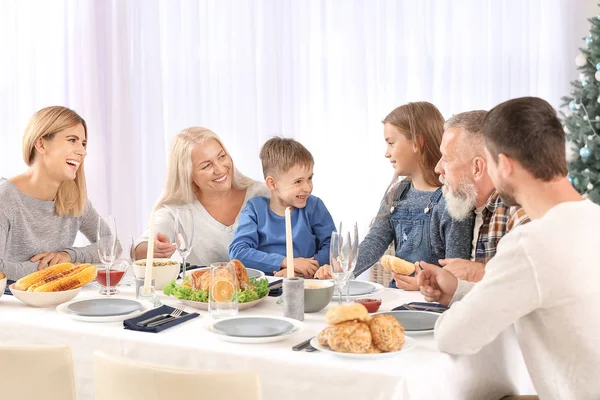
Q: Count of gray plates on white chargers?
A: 5